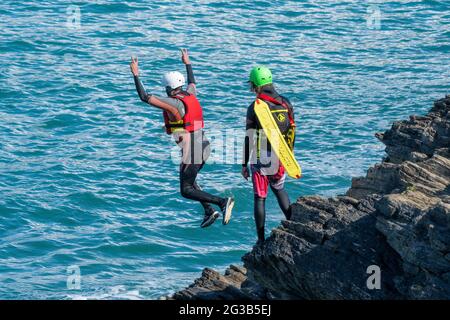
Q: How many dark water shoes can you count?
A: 2